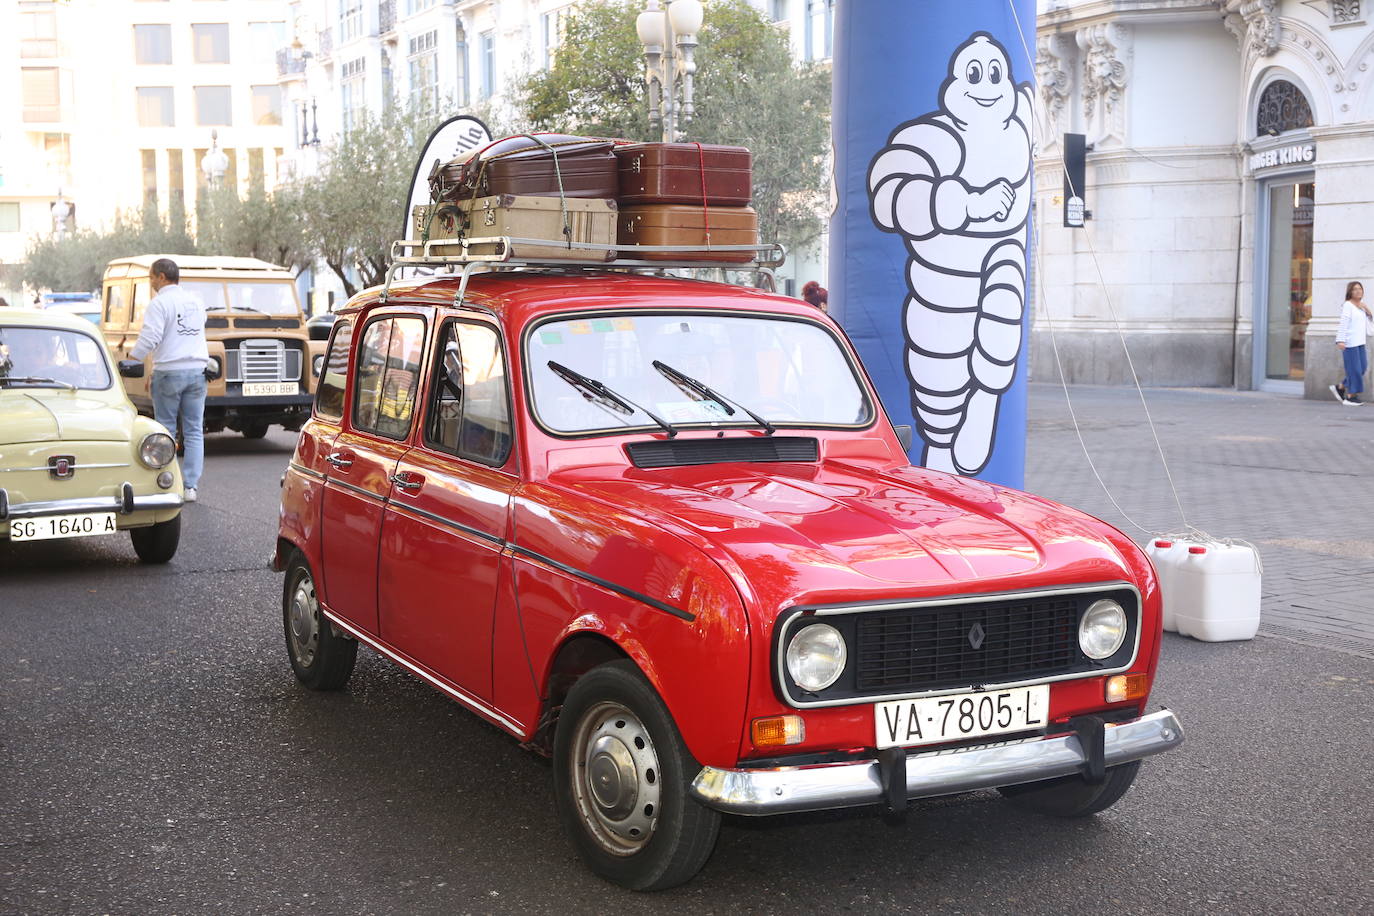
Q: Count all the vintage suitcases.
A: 4